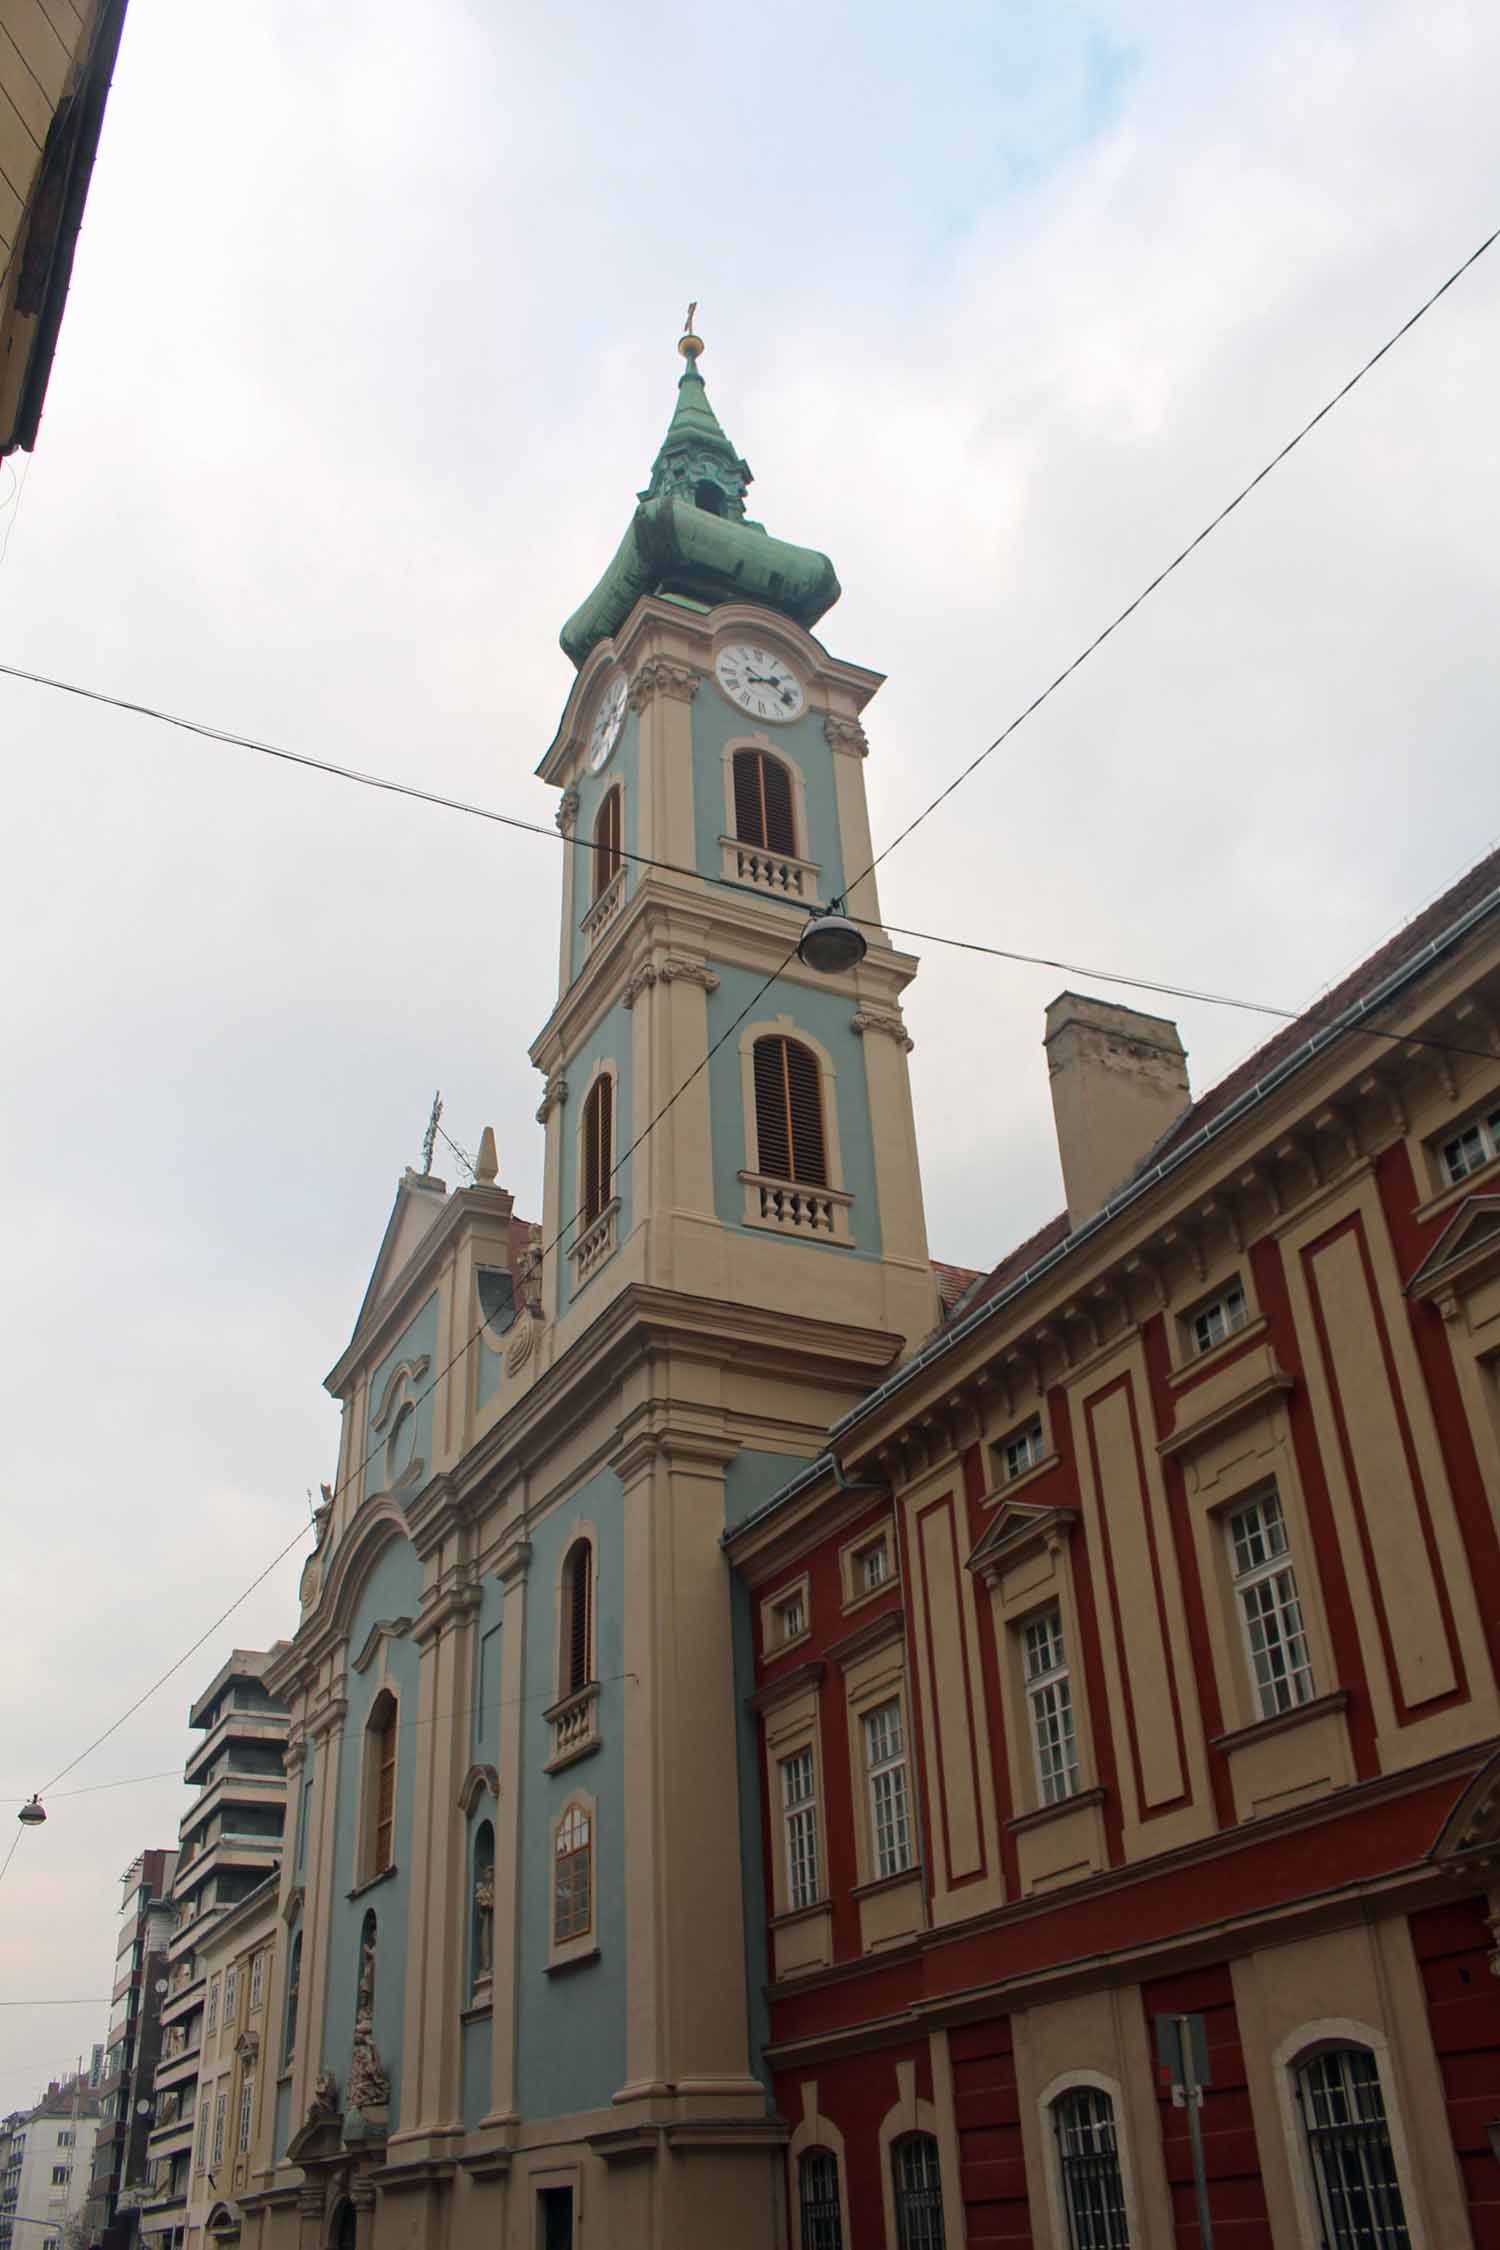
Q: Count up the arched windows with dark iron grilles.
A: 4